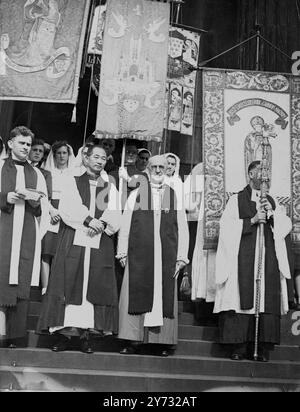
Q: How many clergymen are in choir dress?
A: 4